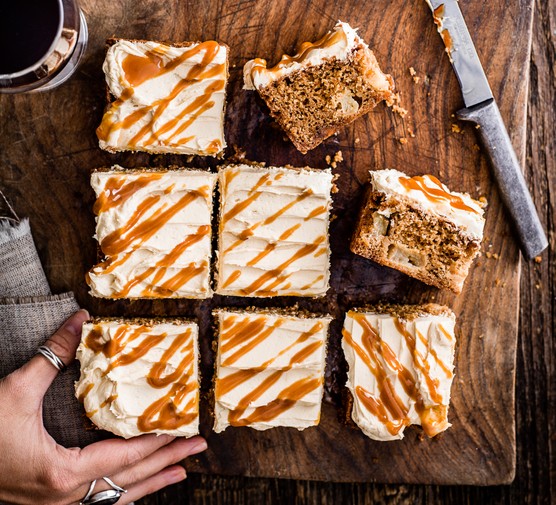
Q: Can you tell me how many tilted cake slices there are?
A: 2